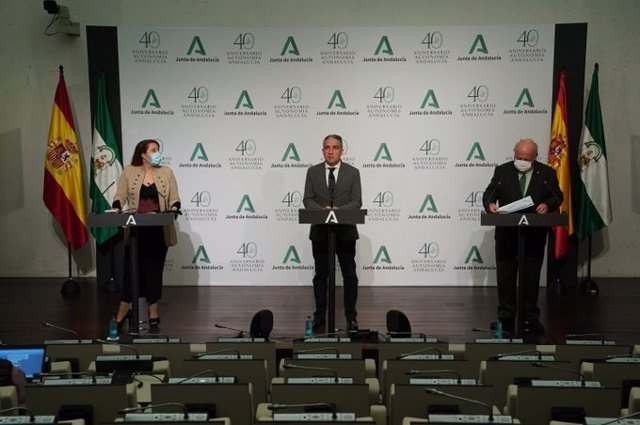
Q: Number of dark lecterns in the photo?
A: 3